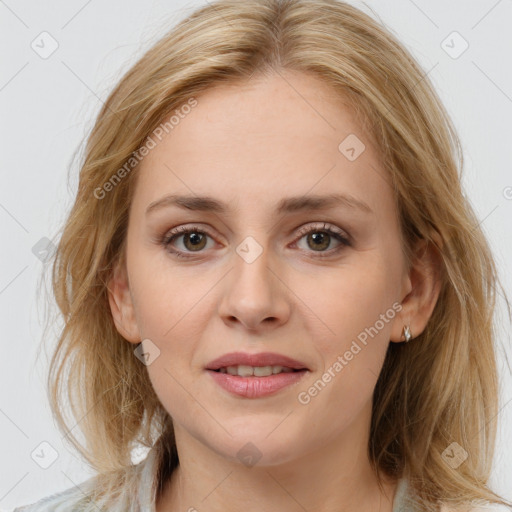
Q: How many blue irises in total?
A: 0